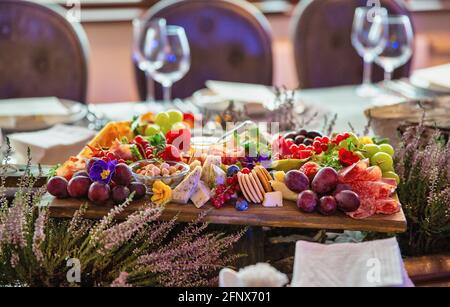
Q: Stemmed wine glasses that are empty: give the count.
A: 4